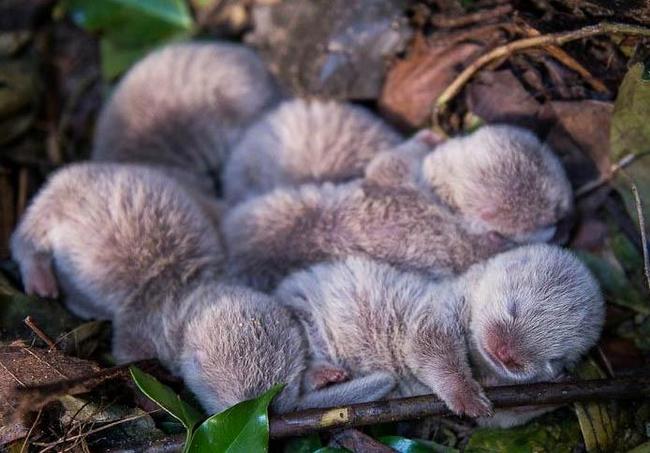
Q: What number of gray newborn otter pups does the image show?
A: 5